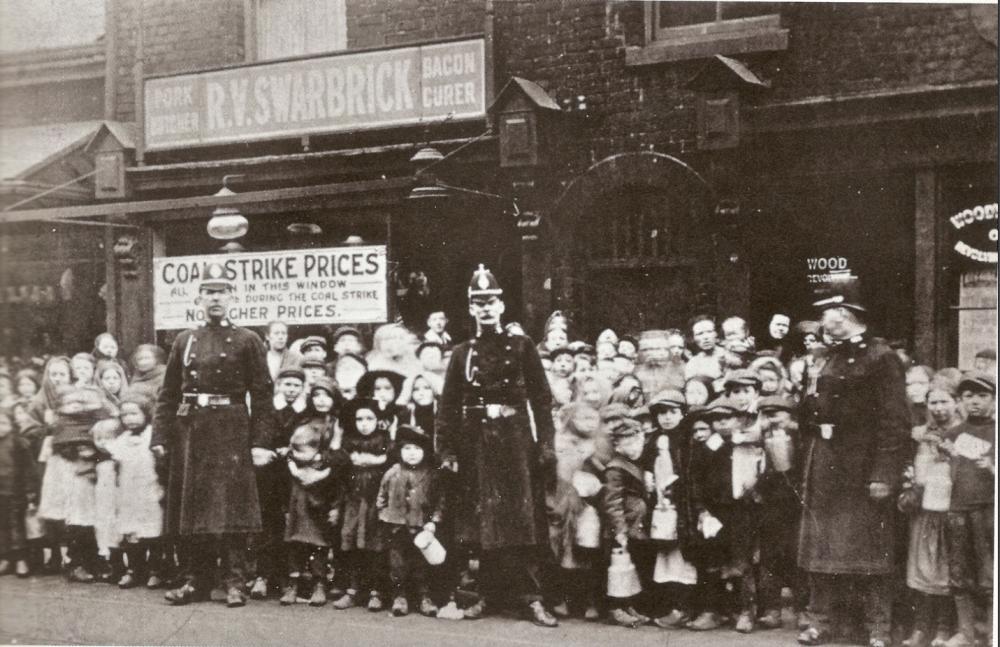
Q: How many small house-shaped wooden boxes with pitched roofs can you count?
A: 3